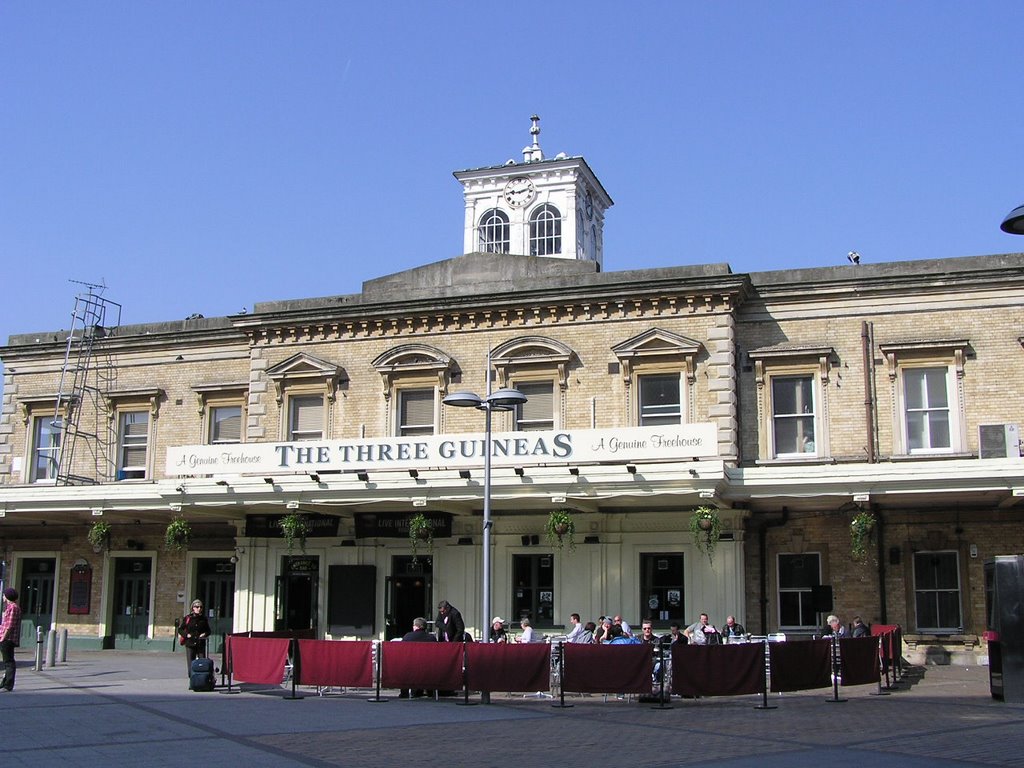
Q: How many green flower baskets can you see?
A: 7